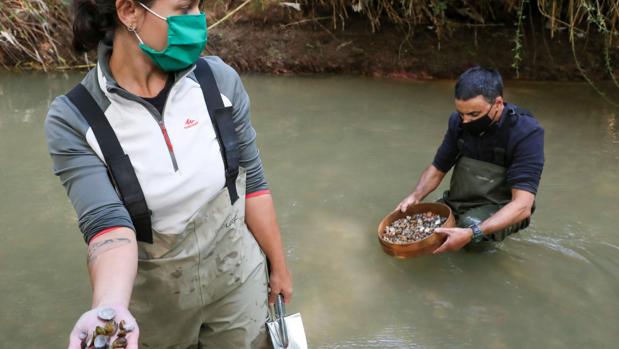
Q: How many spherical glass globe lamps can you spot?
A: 0